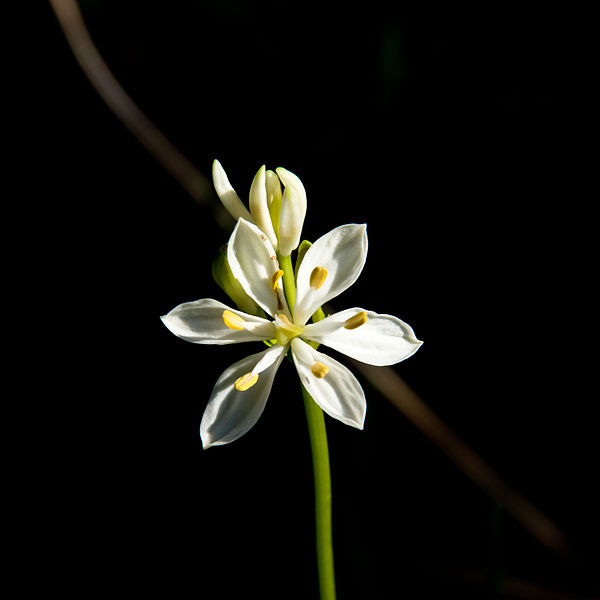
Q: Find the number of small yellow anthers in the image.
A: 6